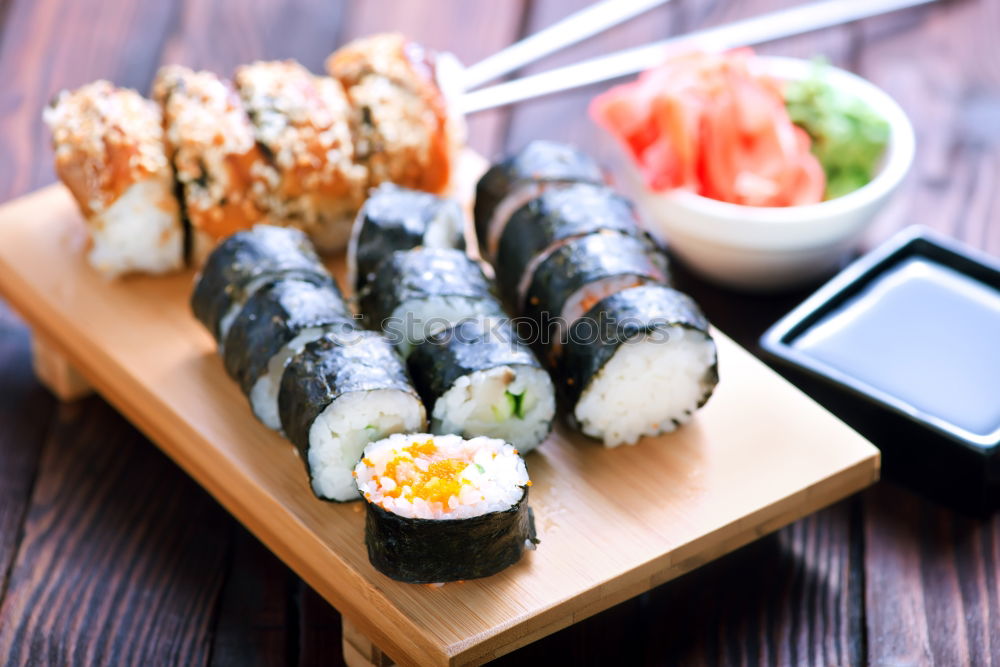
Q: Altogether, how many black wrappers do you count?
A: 11